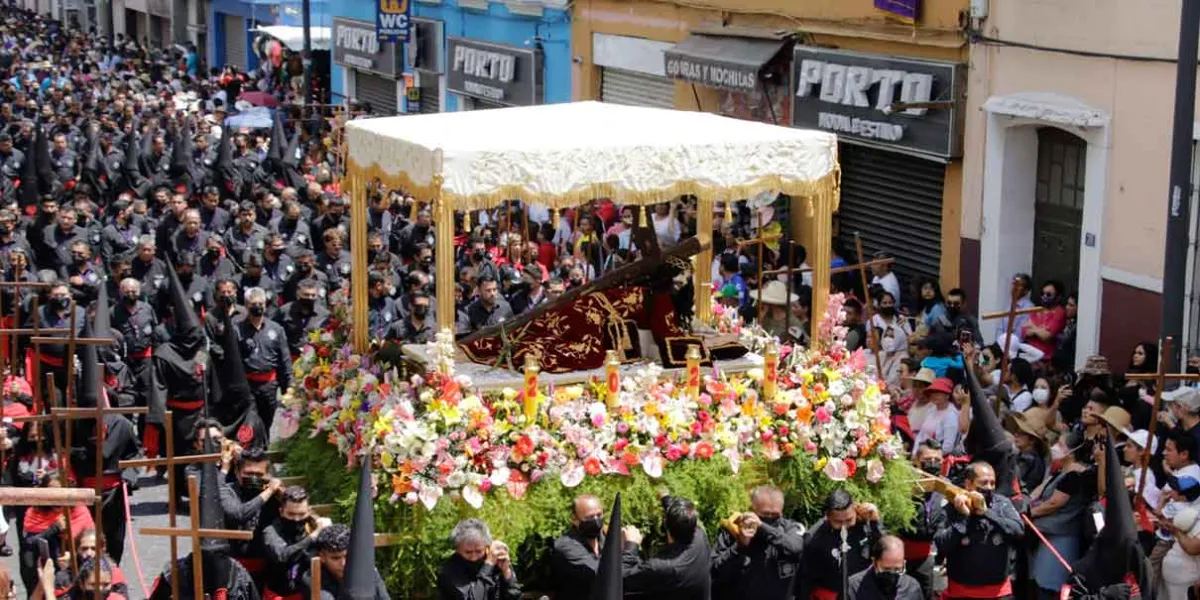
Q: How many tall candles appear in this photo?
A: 4